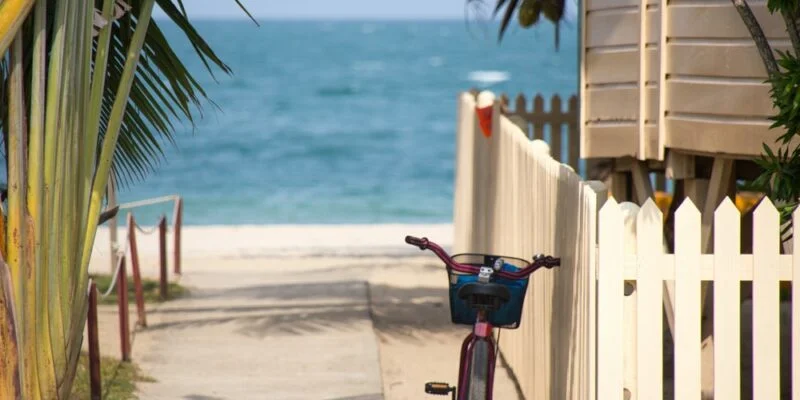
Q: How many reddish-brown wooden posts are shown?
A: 5